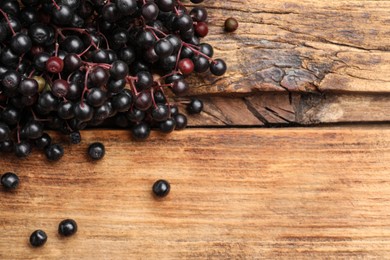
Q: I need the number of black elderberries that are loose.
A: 5